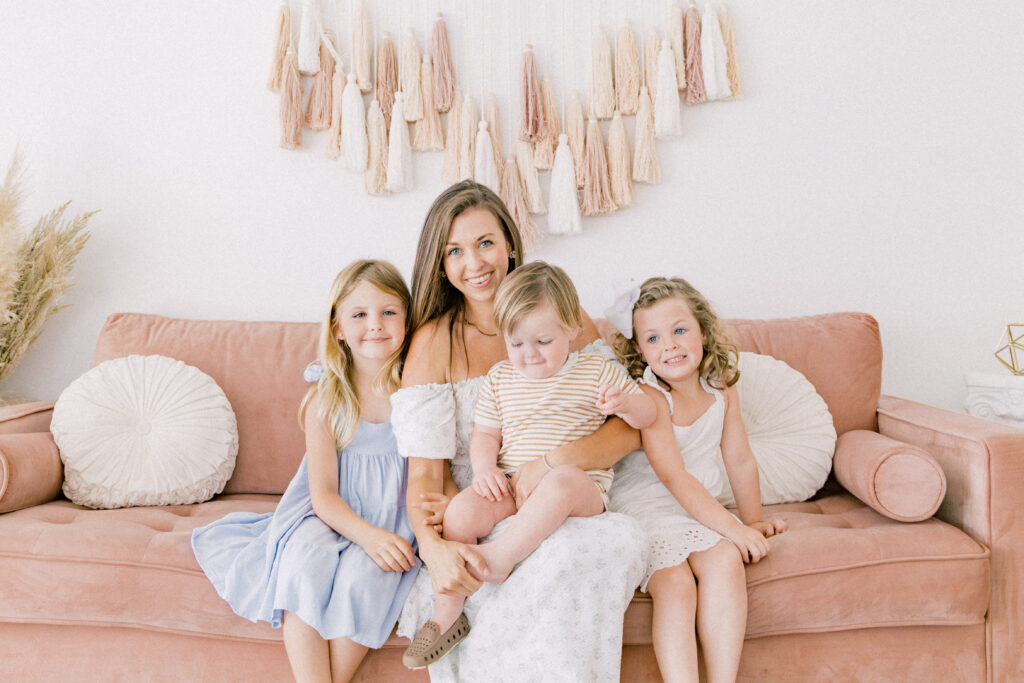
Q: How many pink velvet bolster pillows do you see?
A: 2